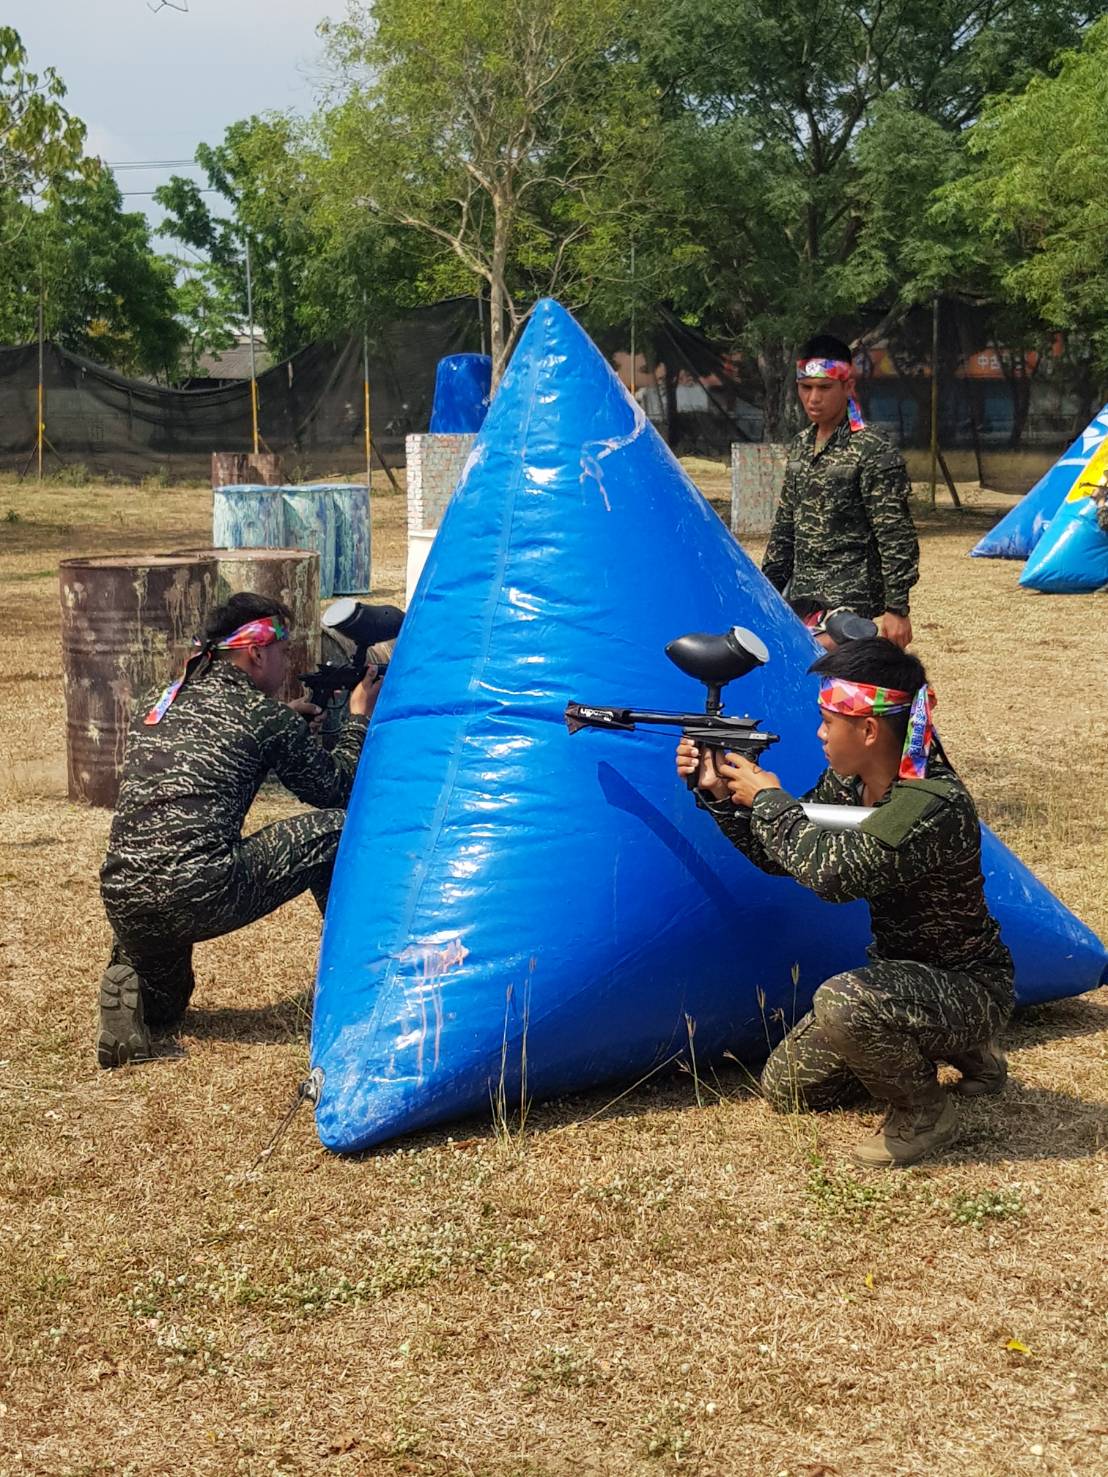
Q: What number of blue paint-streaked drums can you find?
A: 3